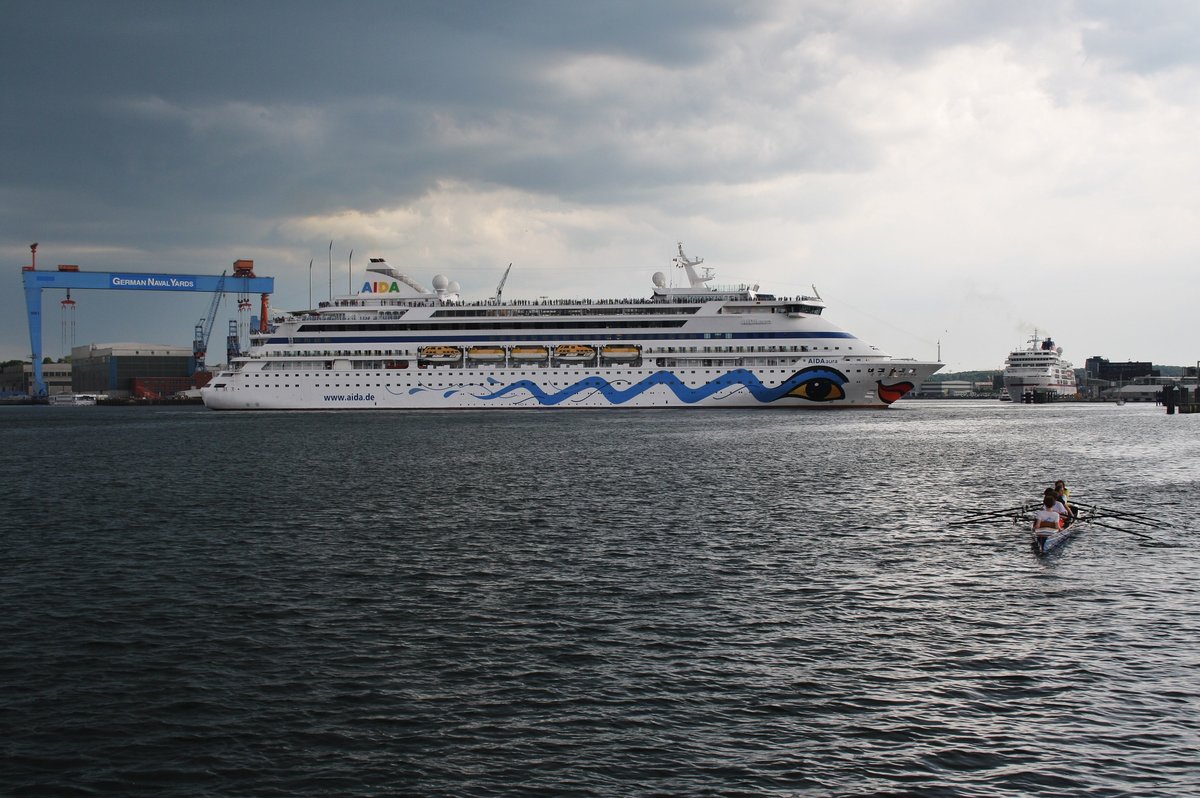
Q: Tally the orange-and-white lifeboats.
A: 5